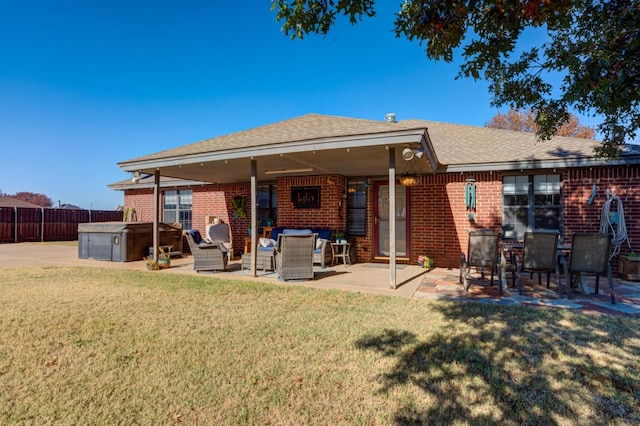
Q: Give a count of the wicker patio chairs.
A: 2